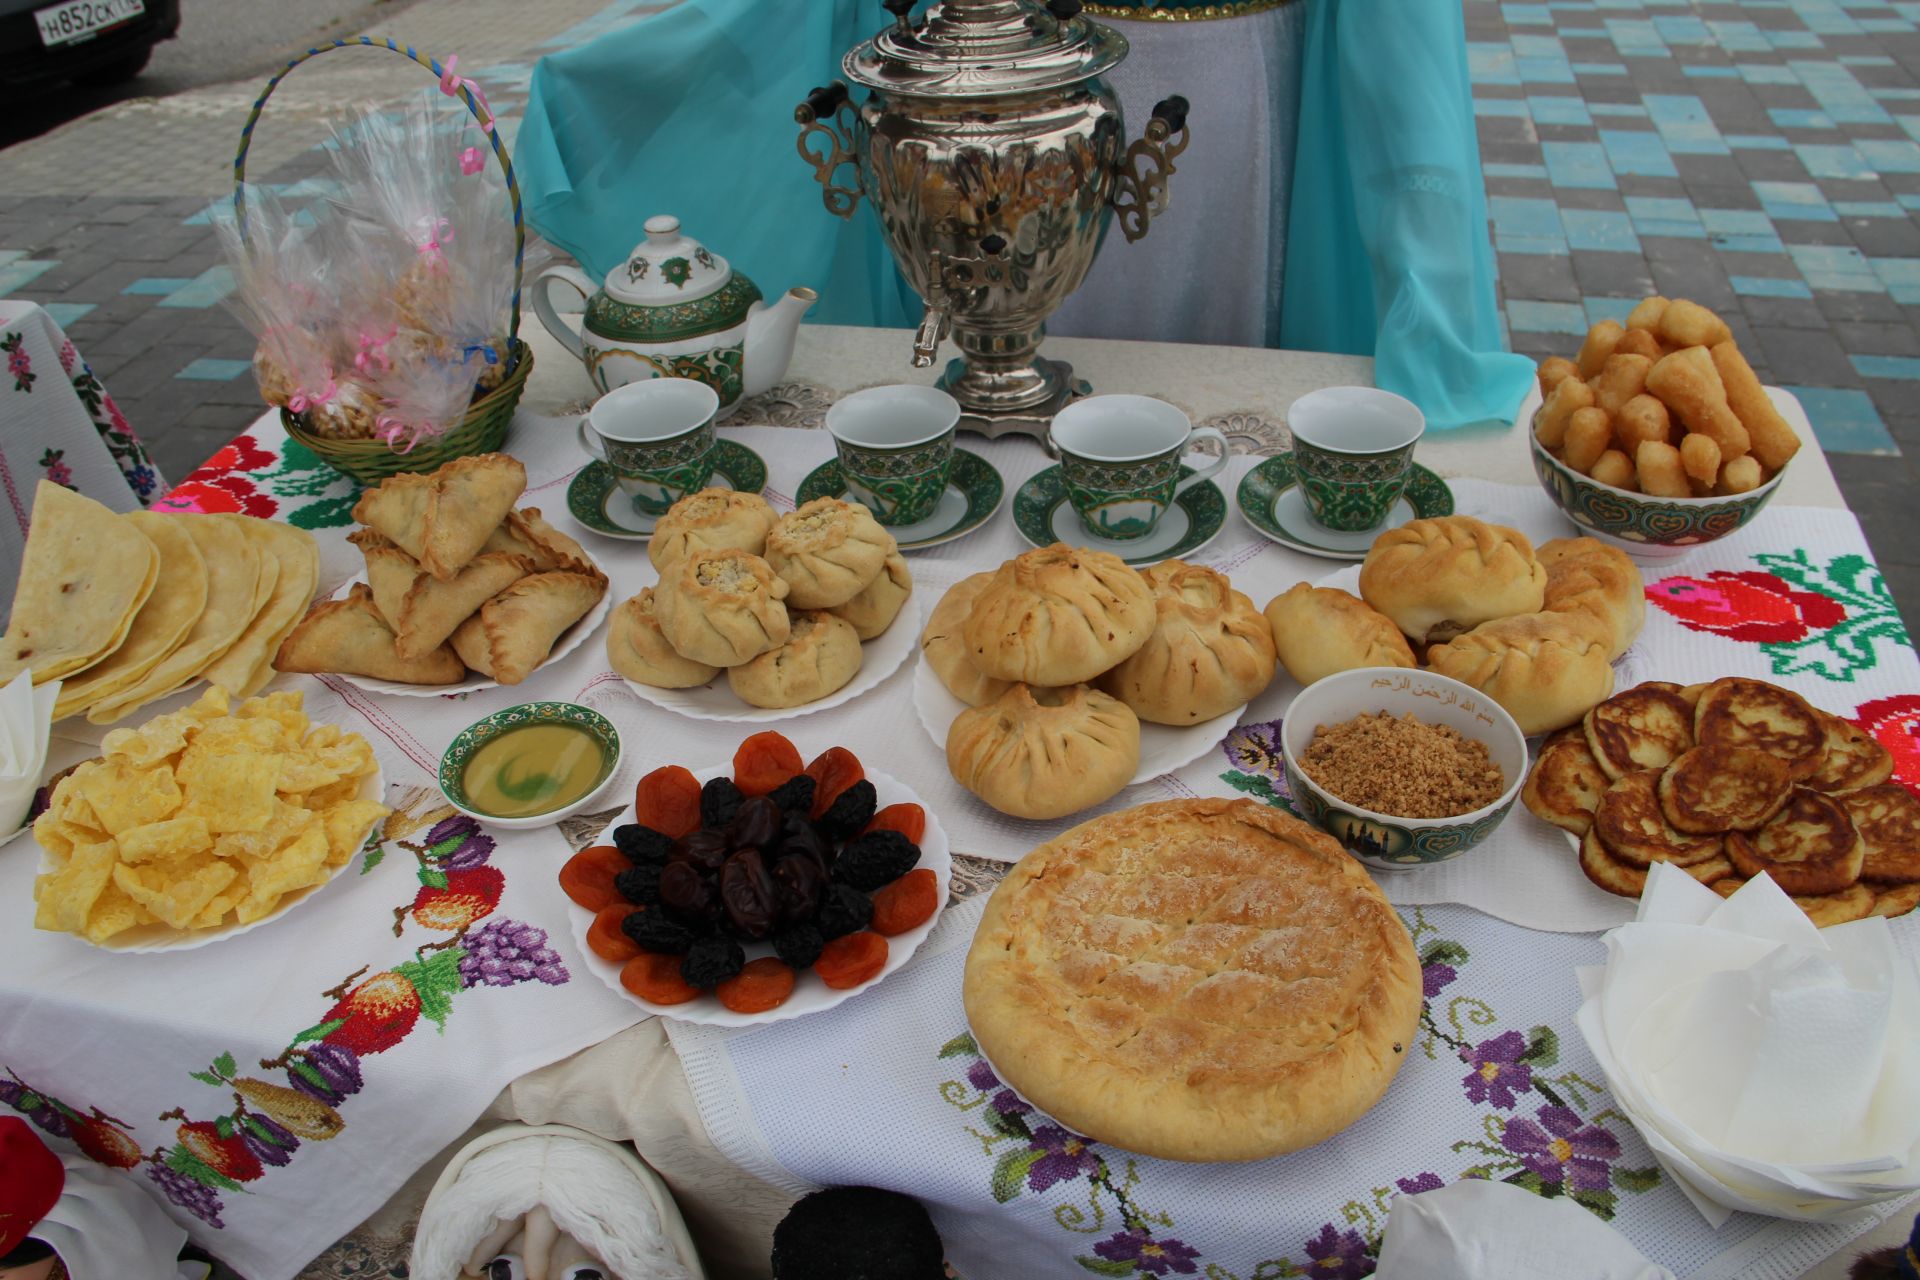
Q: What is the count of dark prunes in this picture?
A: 10